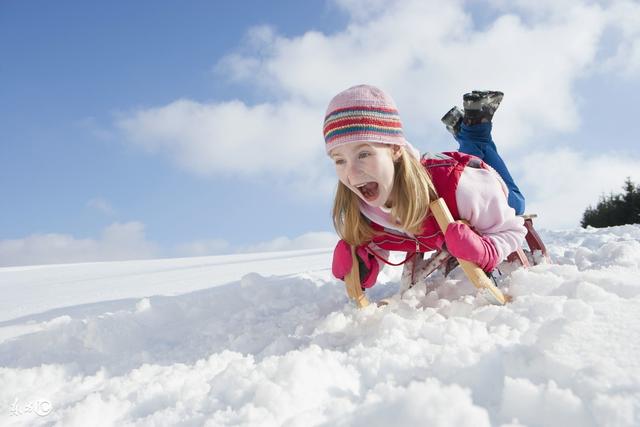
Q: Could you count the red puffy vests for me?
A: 1